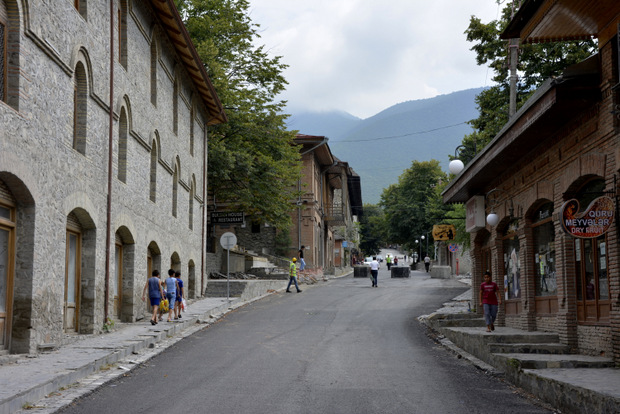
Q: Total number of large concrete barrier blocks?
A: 3